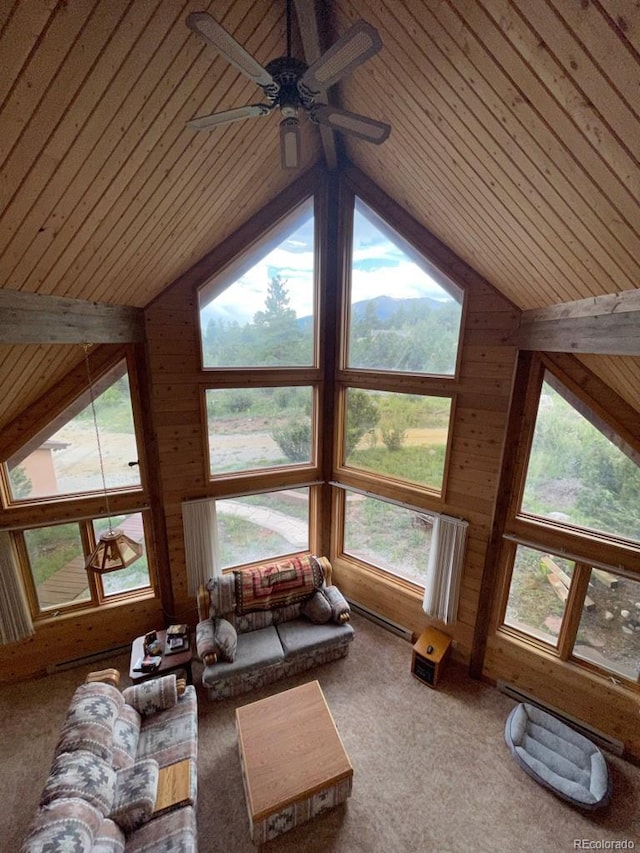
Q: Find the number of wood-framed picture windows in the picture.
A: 12